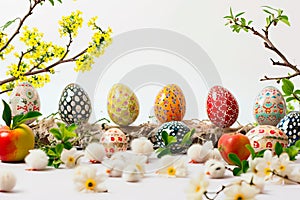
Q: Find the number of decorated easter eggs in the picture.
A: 10